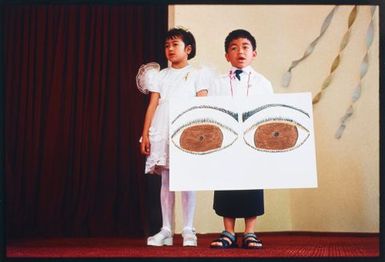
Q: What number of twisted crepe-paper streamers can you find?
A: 3